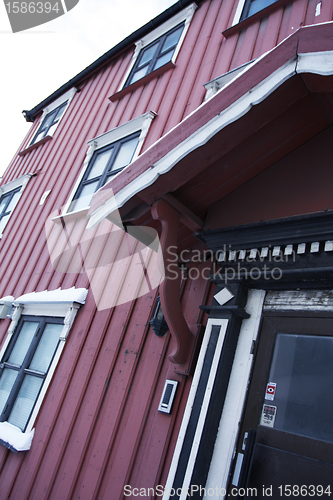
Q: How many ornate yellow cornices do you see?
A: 0